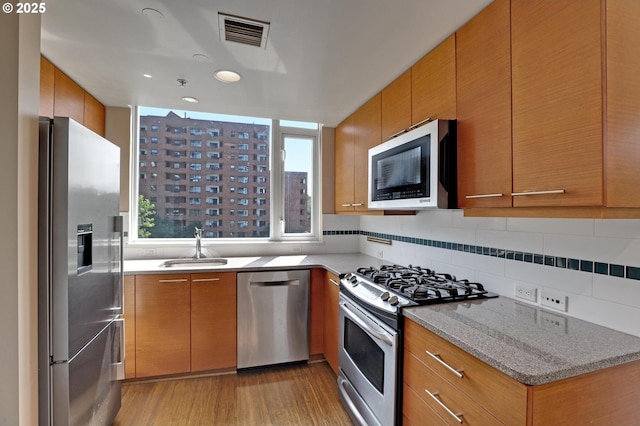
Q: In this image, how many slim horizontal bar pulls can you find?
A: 11